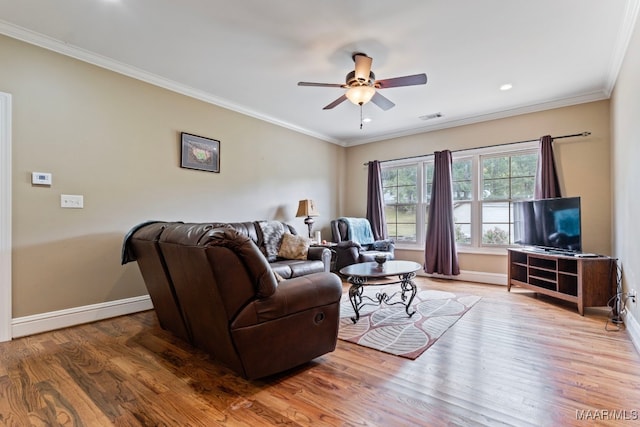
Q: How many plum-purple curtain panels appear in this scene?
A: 3